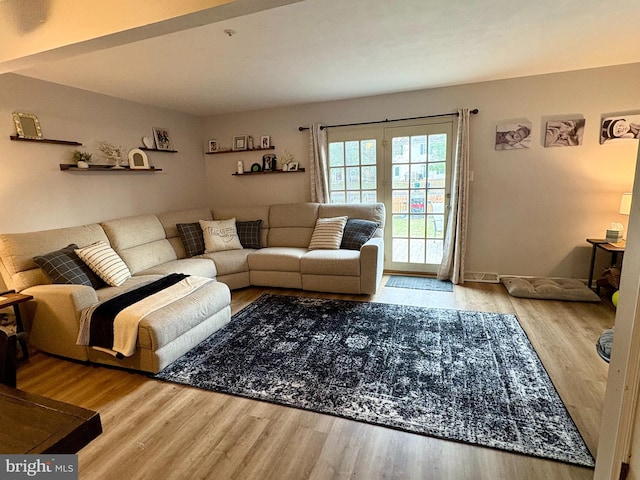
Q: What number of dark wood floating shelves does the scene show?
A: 5